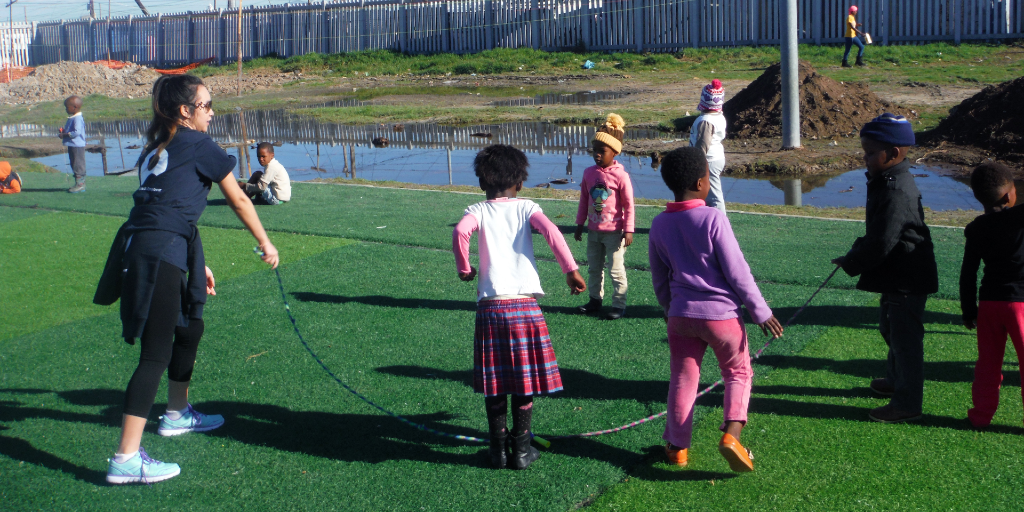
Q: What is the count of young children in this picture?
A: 9